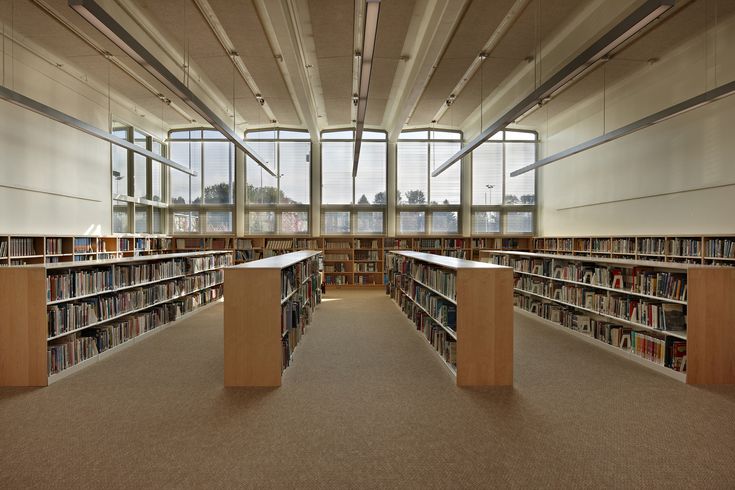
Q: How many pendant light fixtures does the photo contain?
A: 5